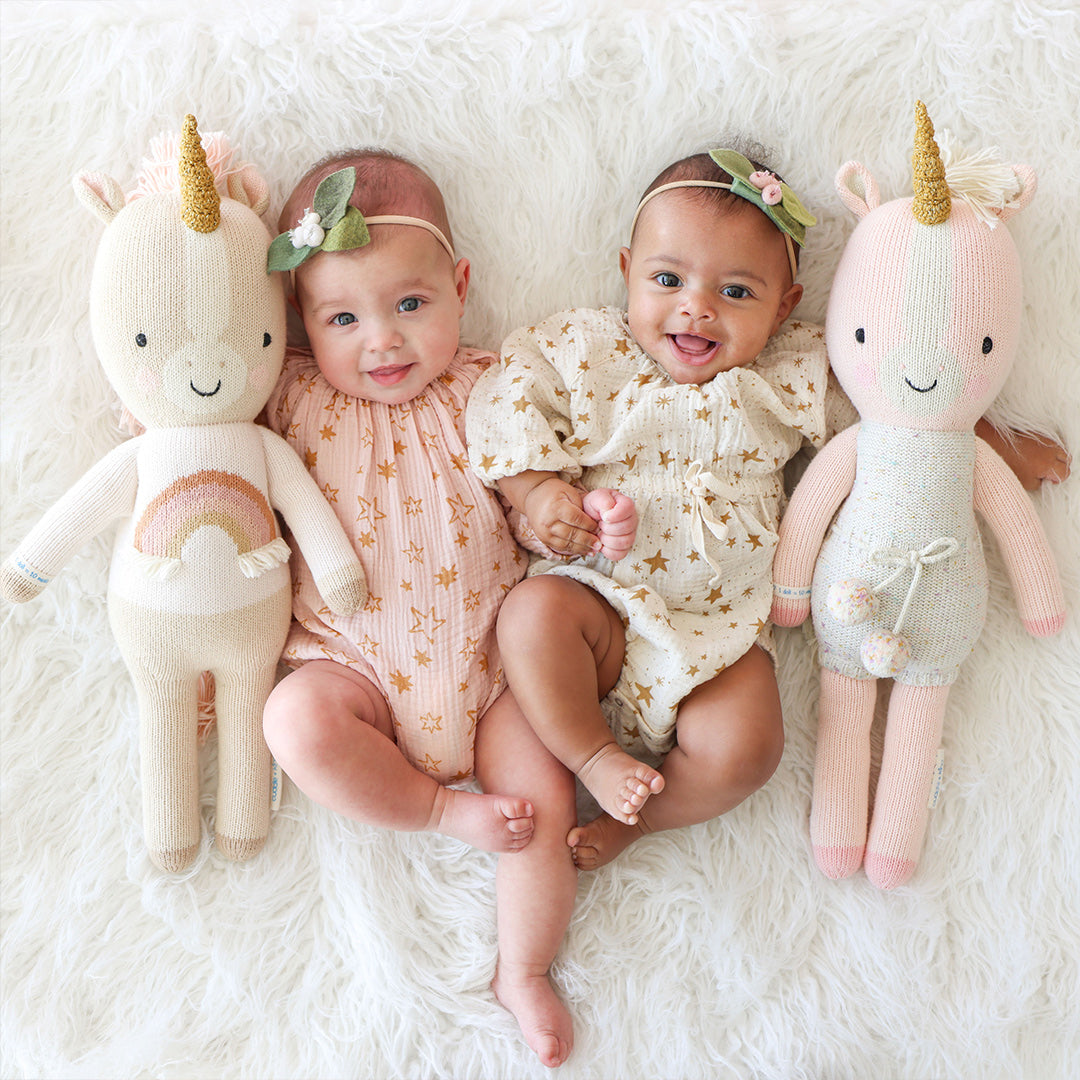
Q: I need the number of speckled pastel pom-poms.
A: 2